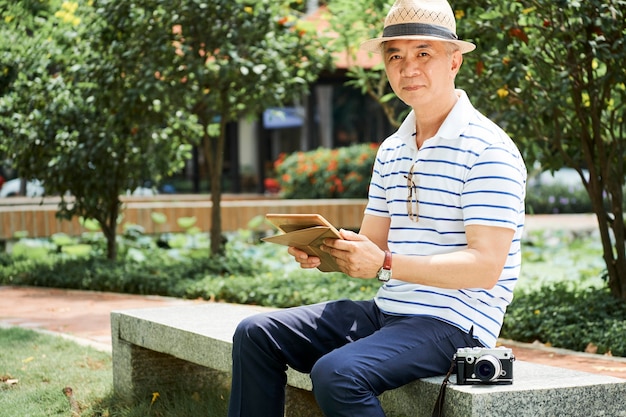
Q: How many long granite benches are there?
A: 1